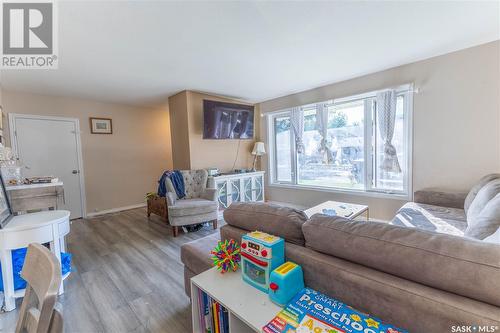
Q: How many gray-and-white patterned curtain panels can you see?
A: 3